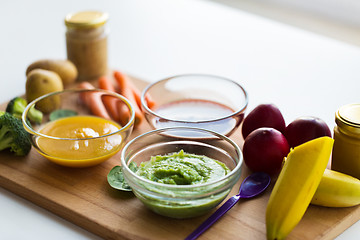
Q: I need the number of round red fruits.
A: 3